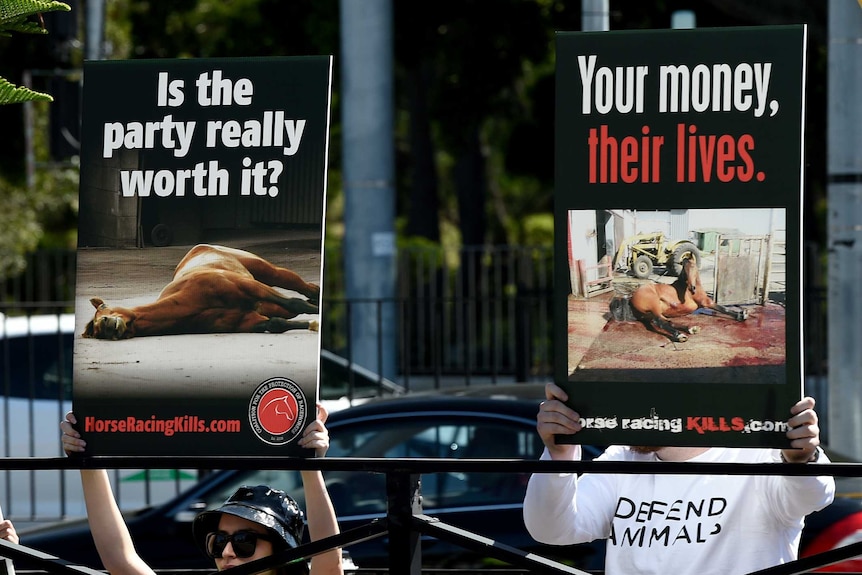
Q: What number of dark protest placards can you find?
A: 2